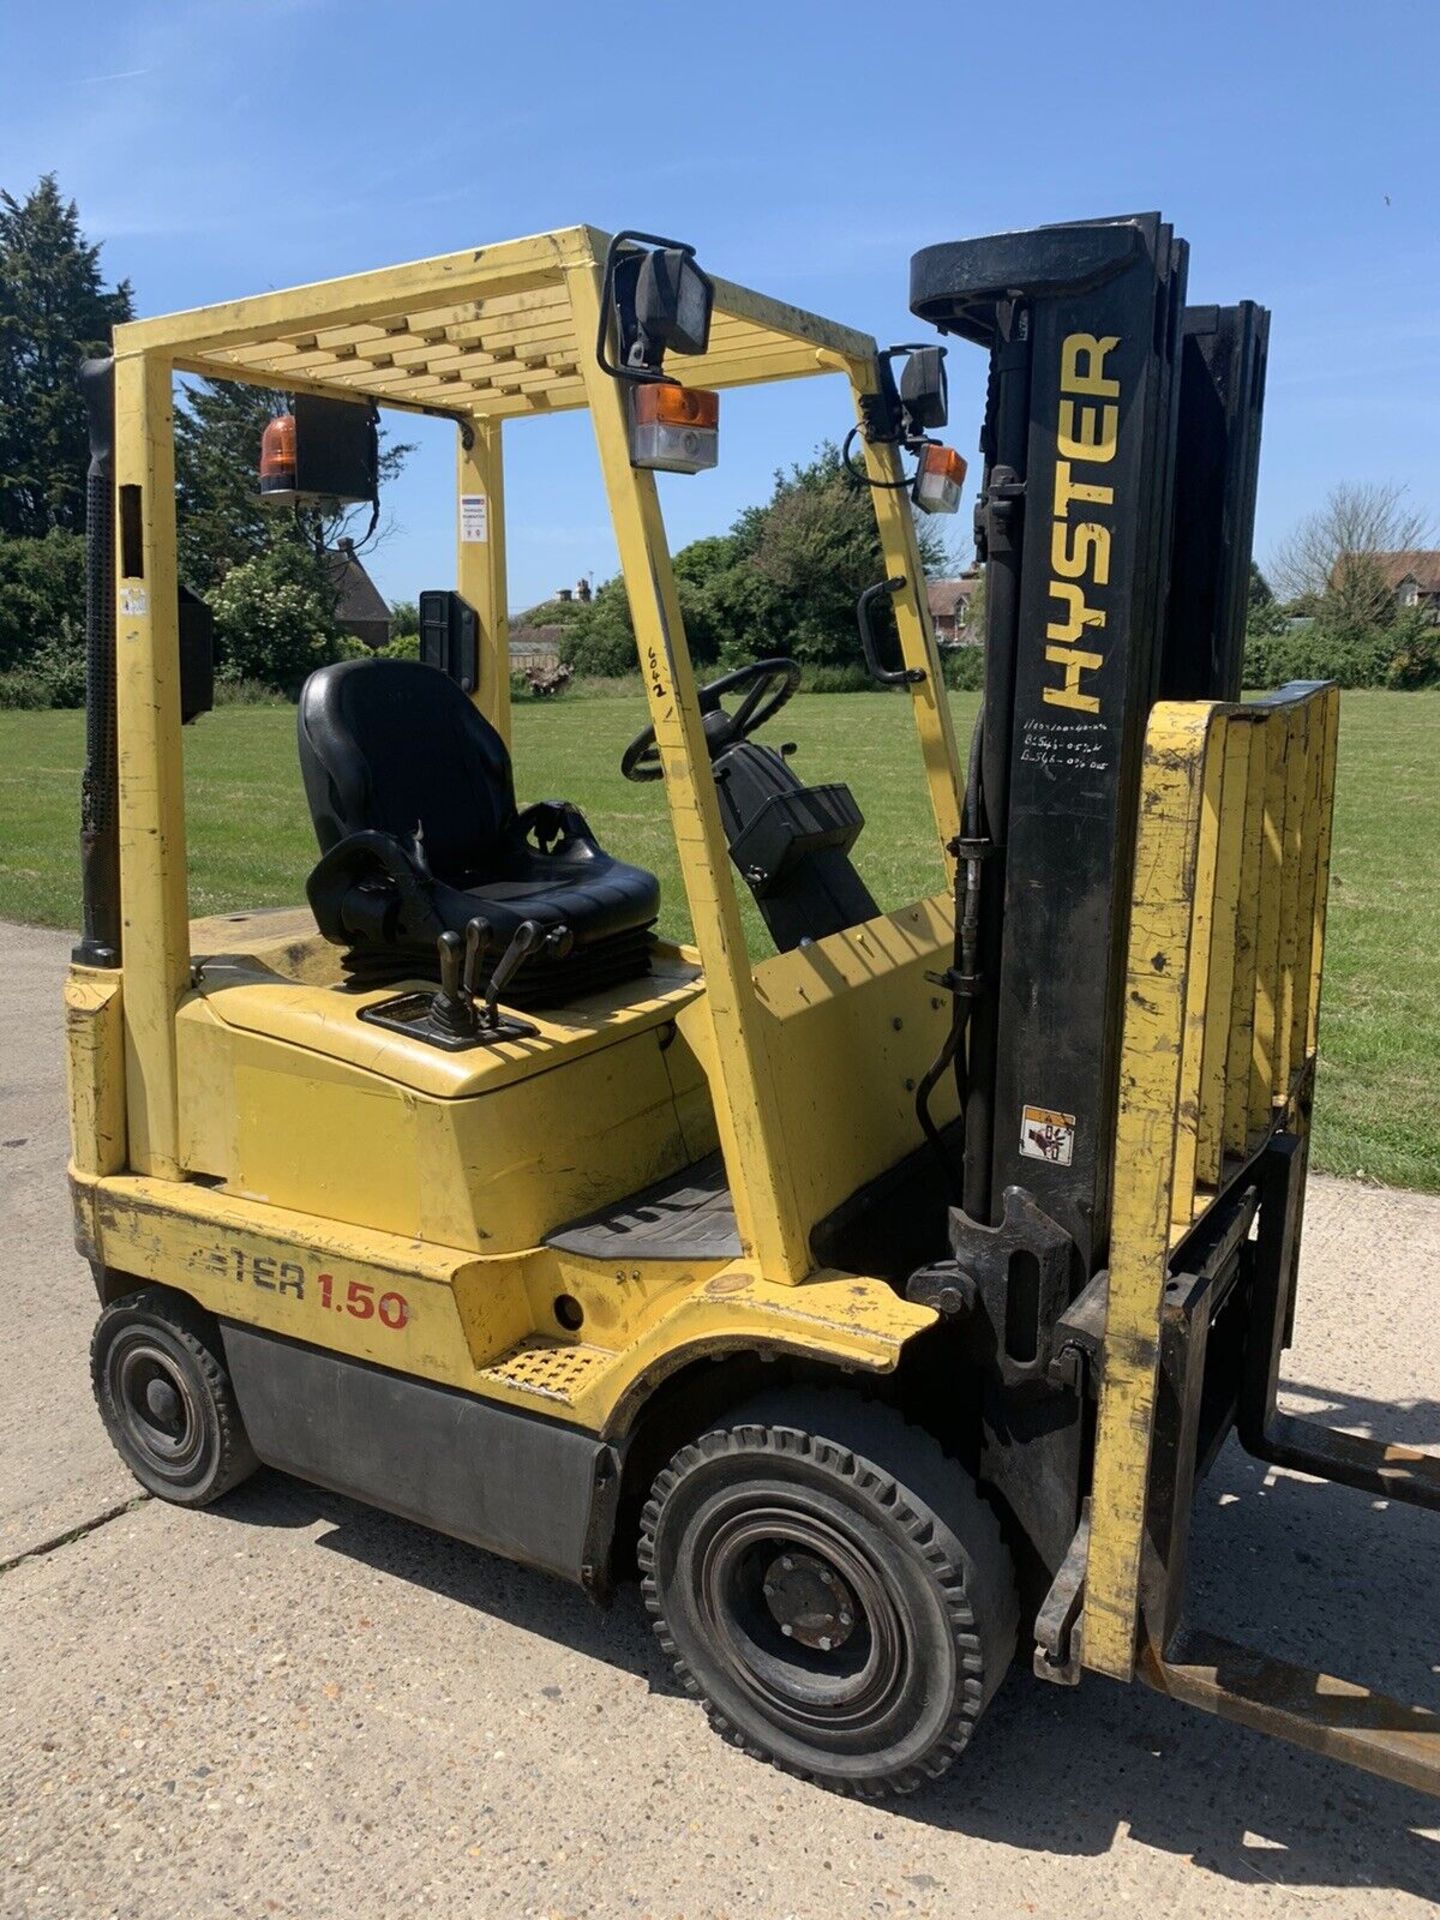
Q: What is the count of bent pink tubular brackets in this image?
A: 0